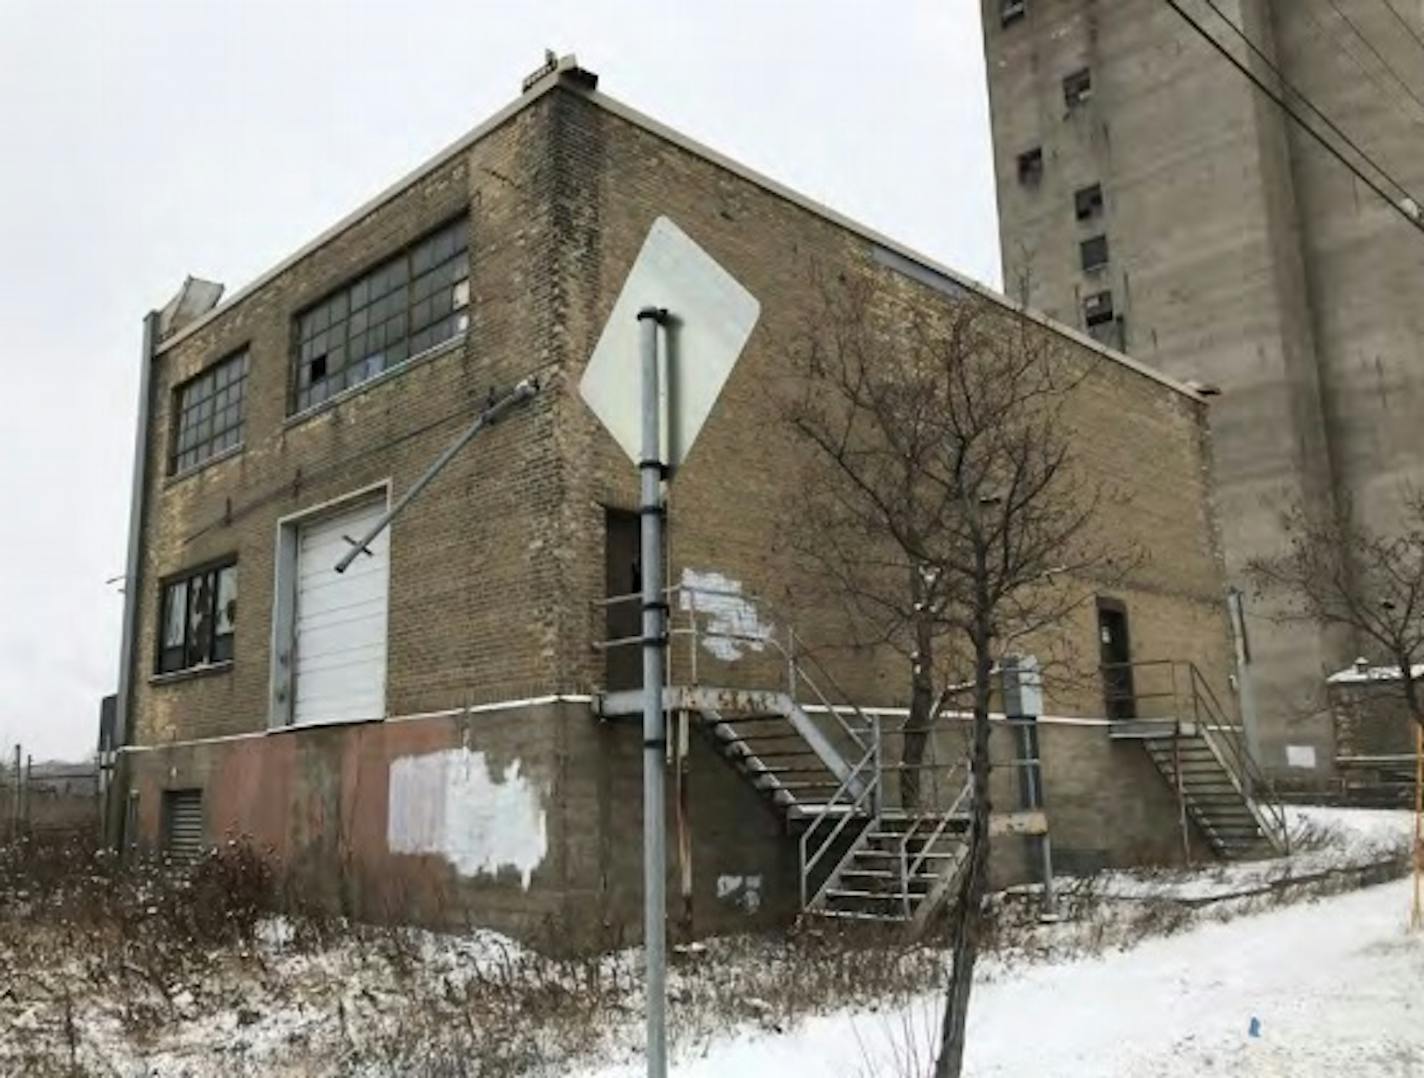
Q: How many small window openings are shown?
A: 6